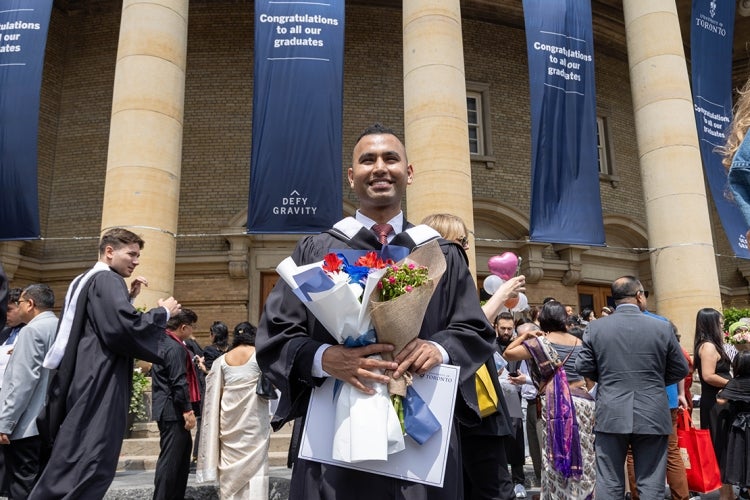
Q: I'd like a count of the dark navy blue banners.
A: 4